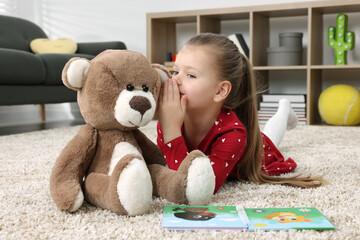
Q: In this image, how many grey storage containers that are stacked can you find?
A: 2